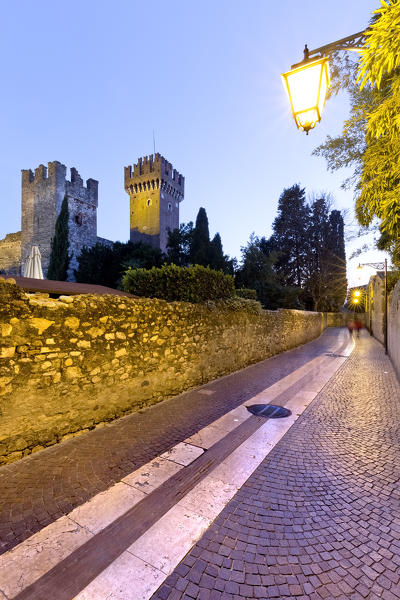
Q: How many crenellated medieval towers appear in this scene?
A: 2